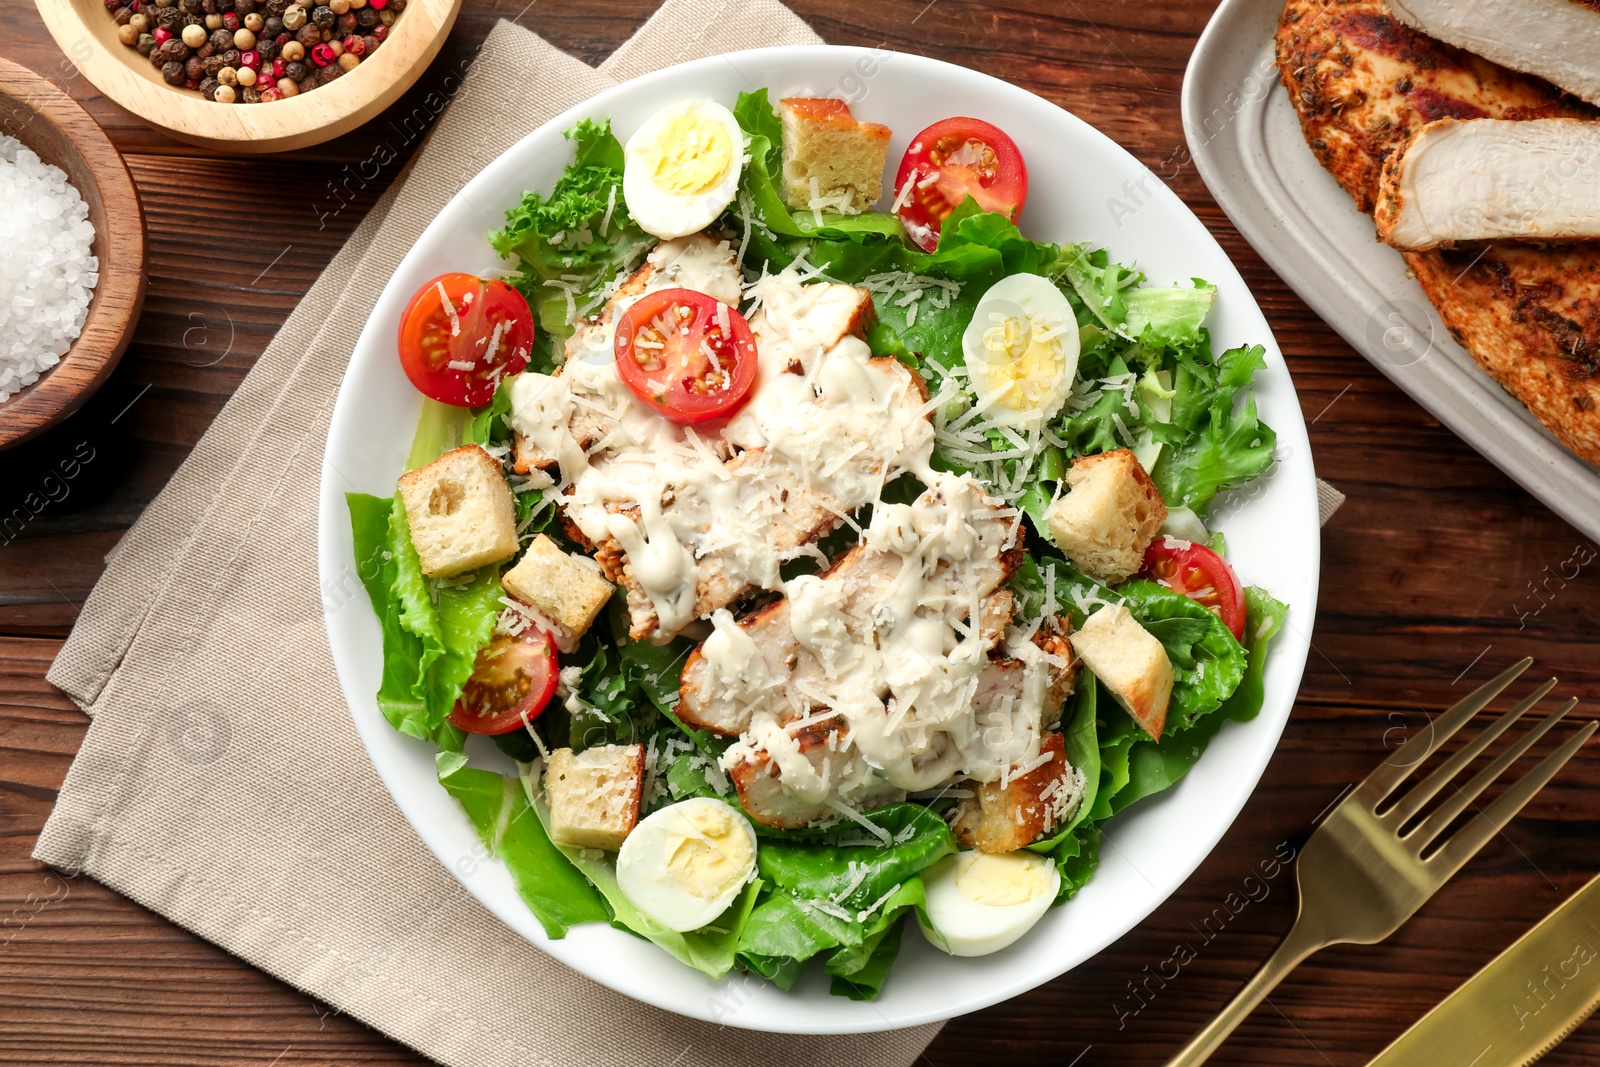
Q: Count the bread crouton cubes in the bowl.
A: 7